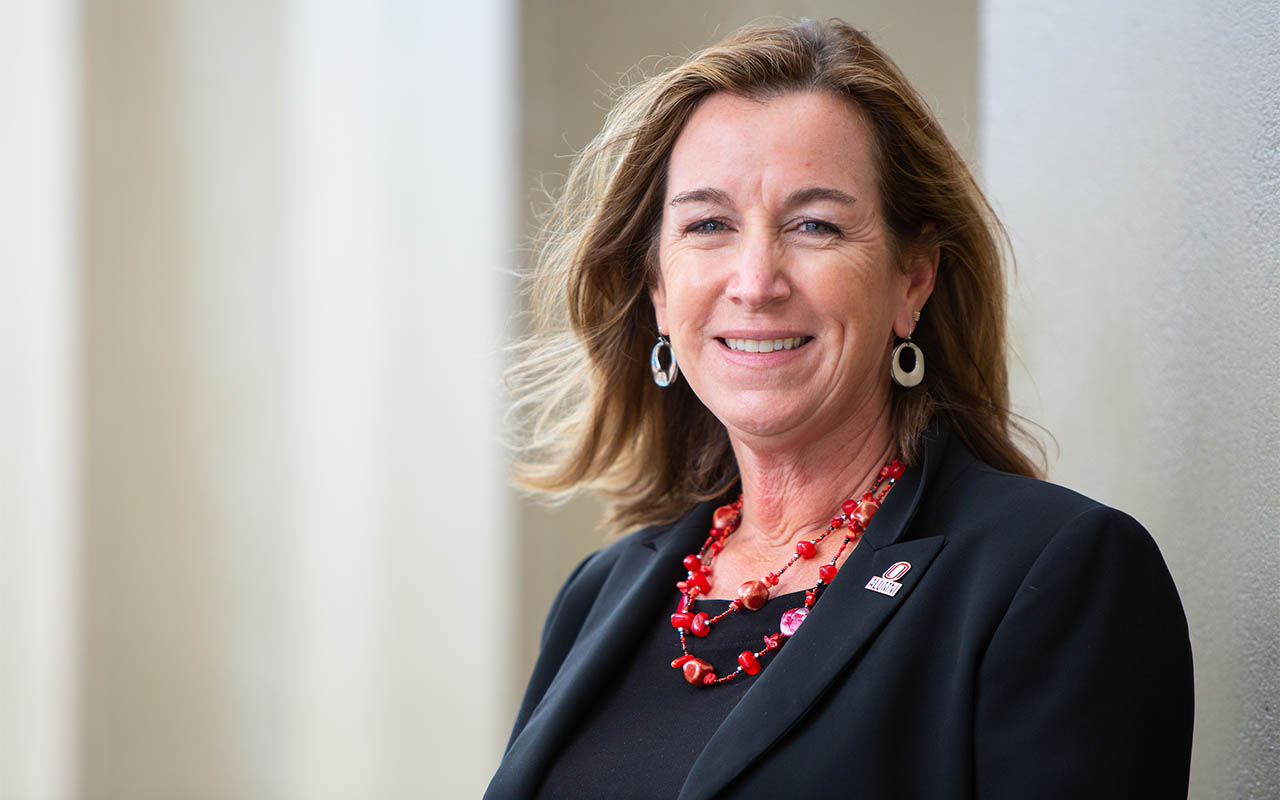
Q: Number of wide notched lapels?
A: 2